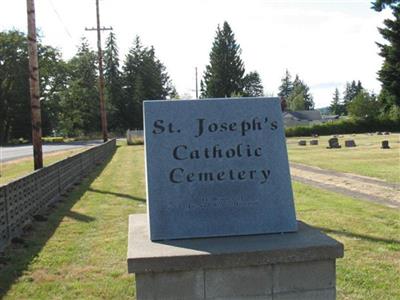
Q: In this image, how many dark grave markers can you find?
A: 5